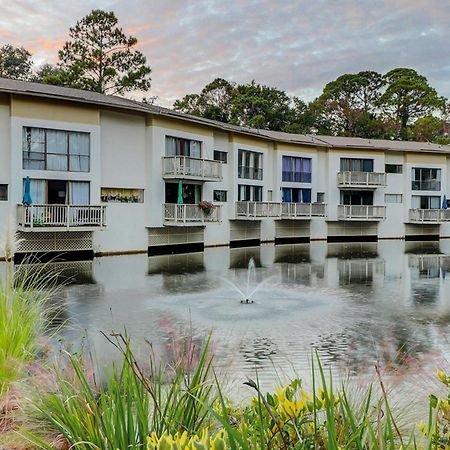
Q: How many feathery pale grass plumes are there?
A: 1